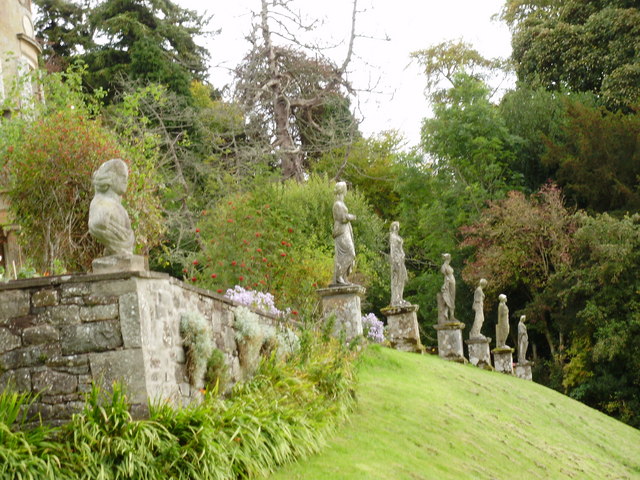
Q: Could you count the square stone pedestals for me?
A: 6